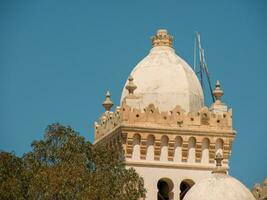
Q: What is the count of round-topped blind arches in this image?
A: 7